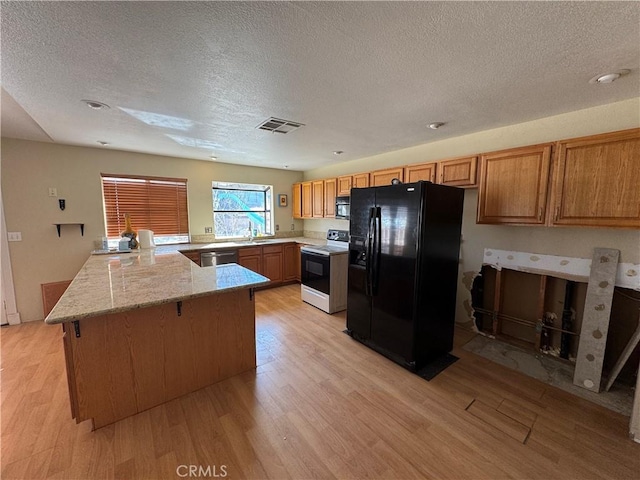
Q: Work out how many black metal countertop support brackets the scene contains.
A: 3